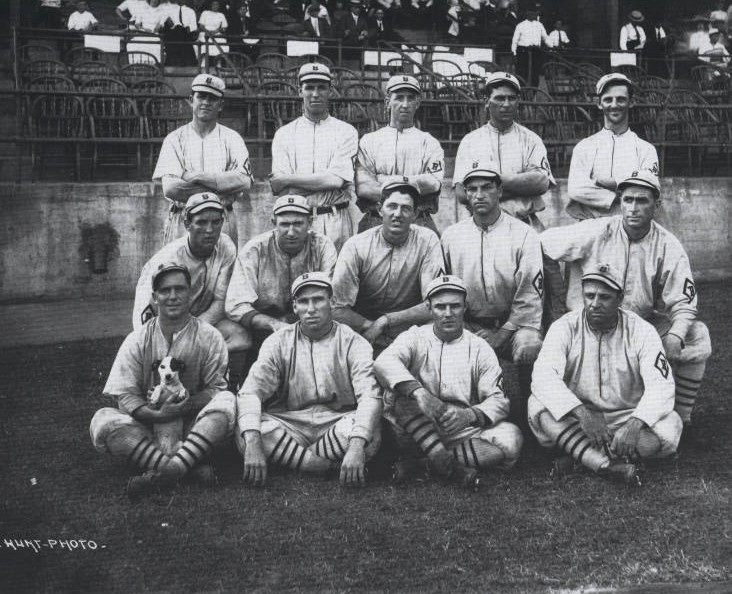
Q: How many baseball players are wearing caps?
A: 14